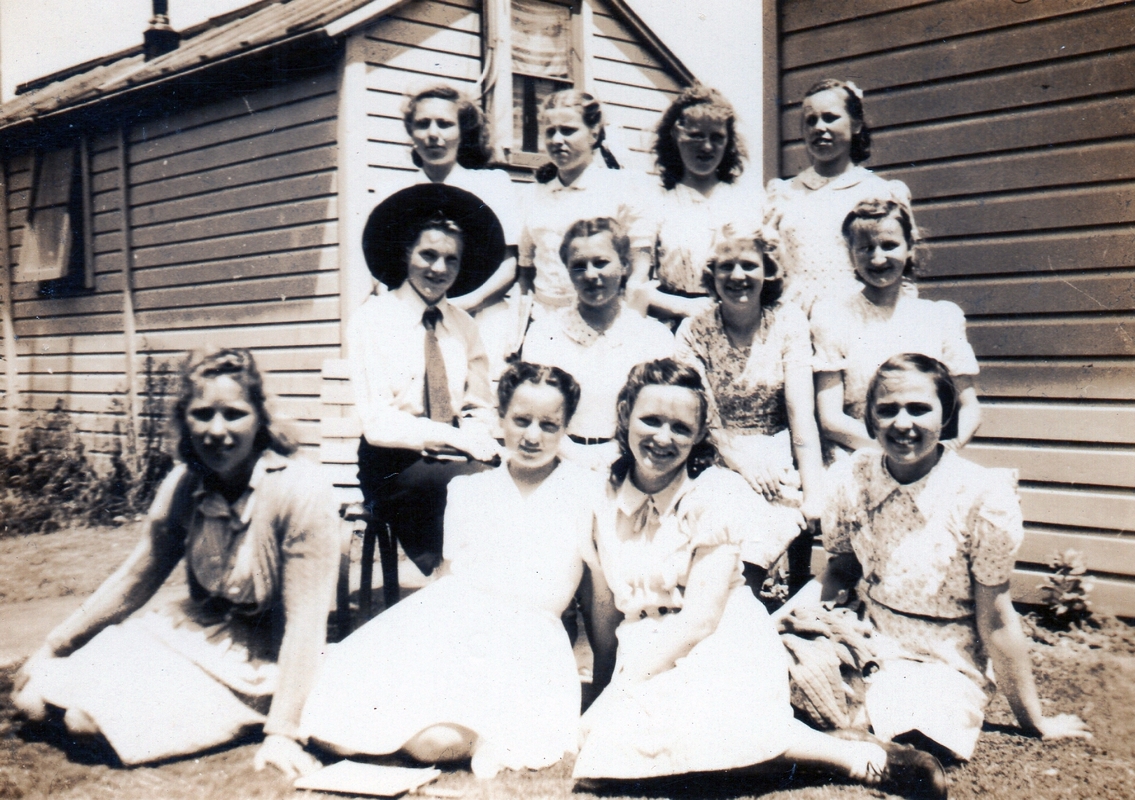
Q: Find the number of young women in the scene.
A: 12